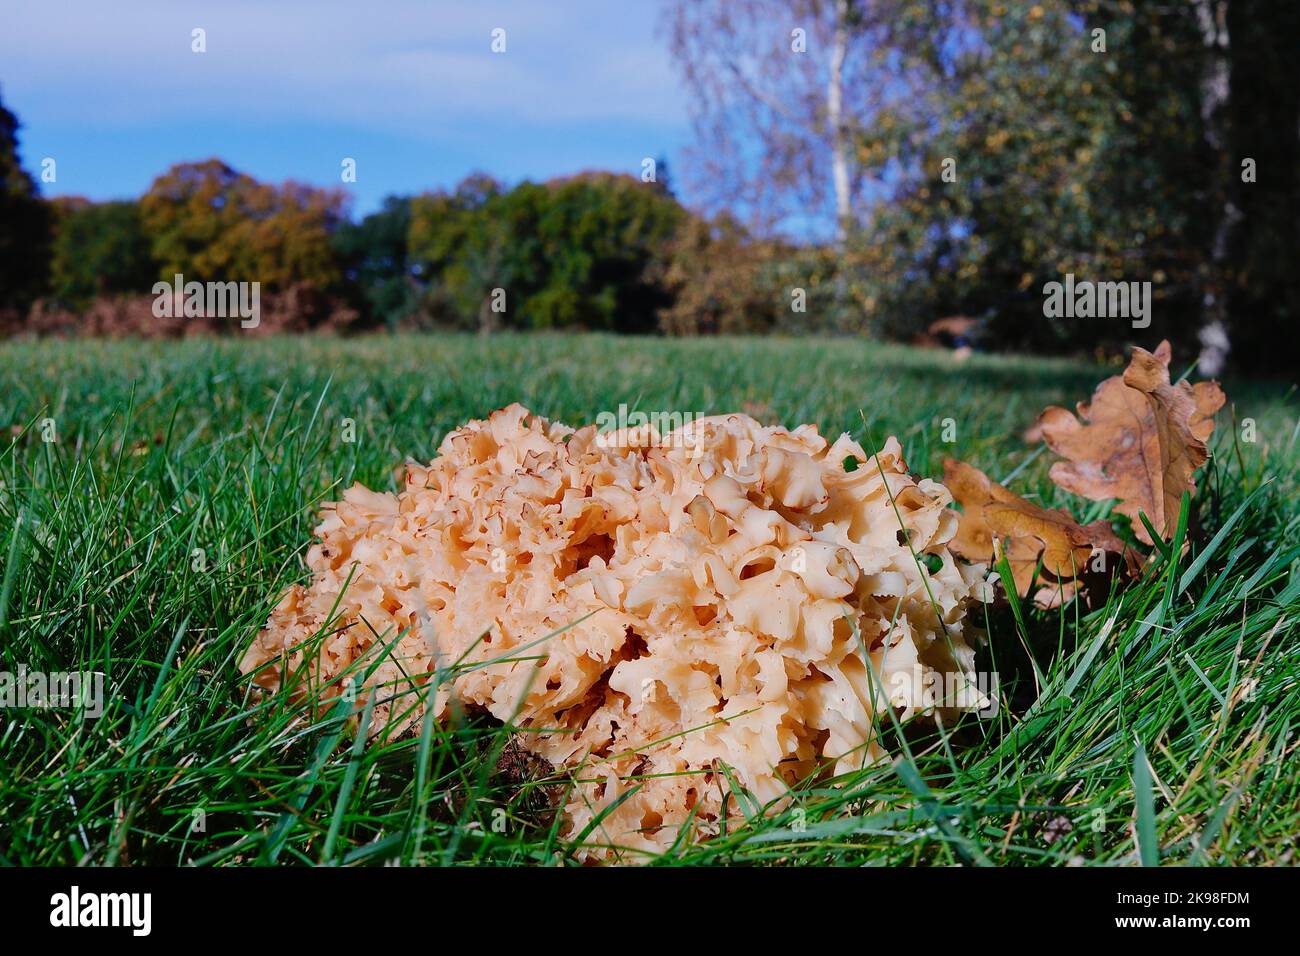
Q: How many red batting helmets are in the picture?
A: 0